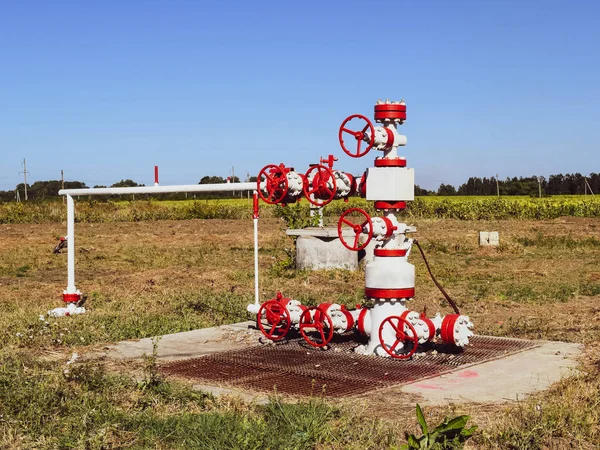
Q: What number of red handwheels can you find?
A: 7